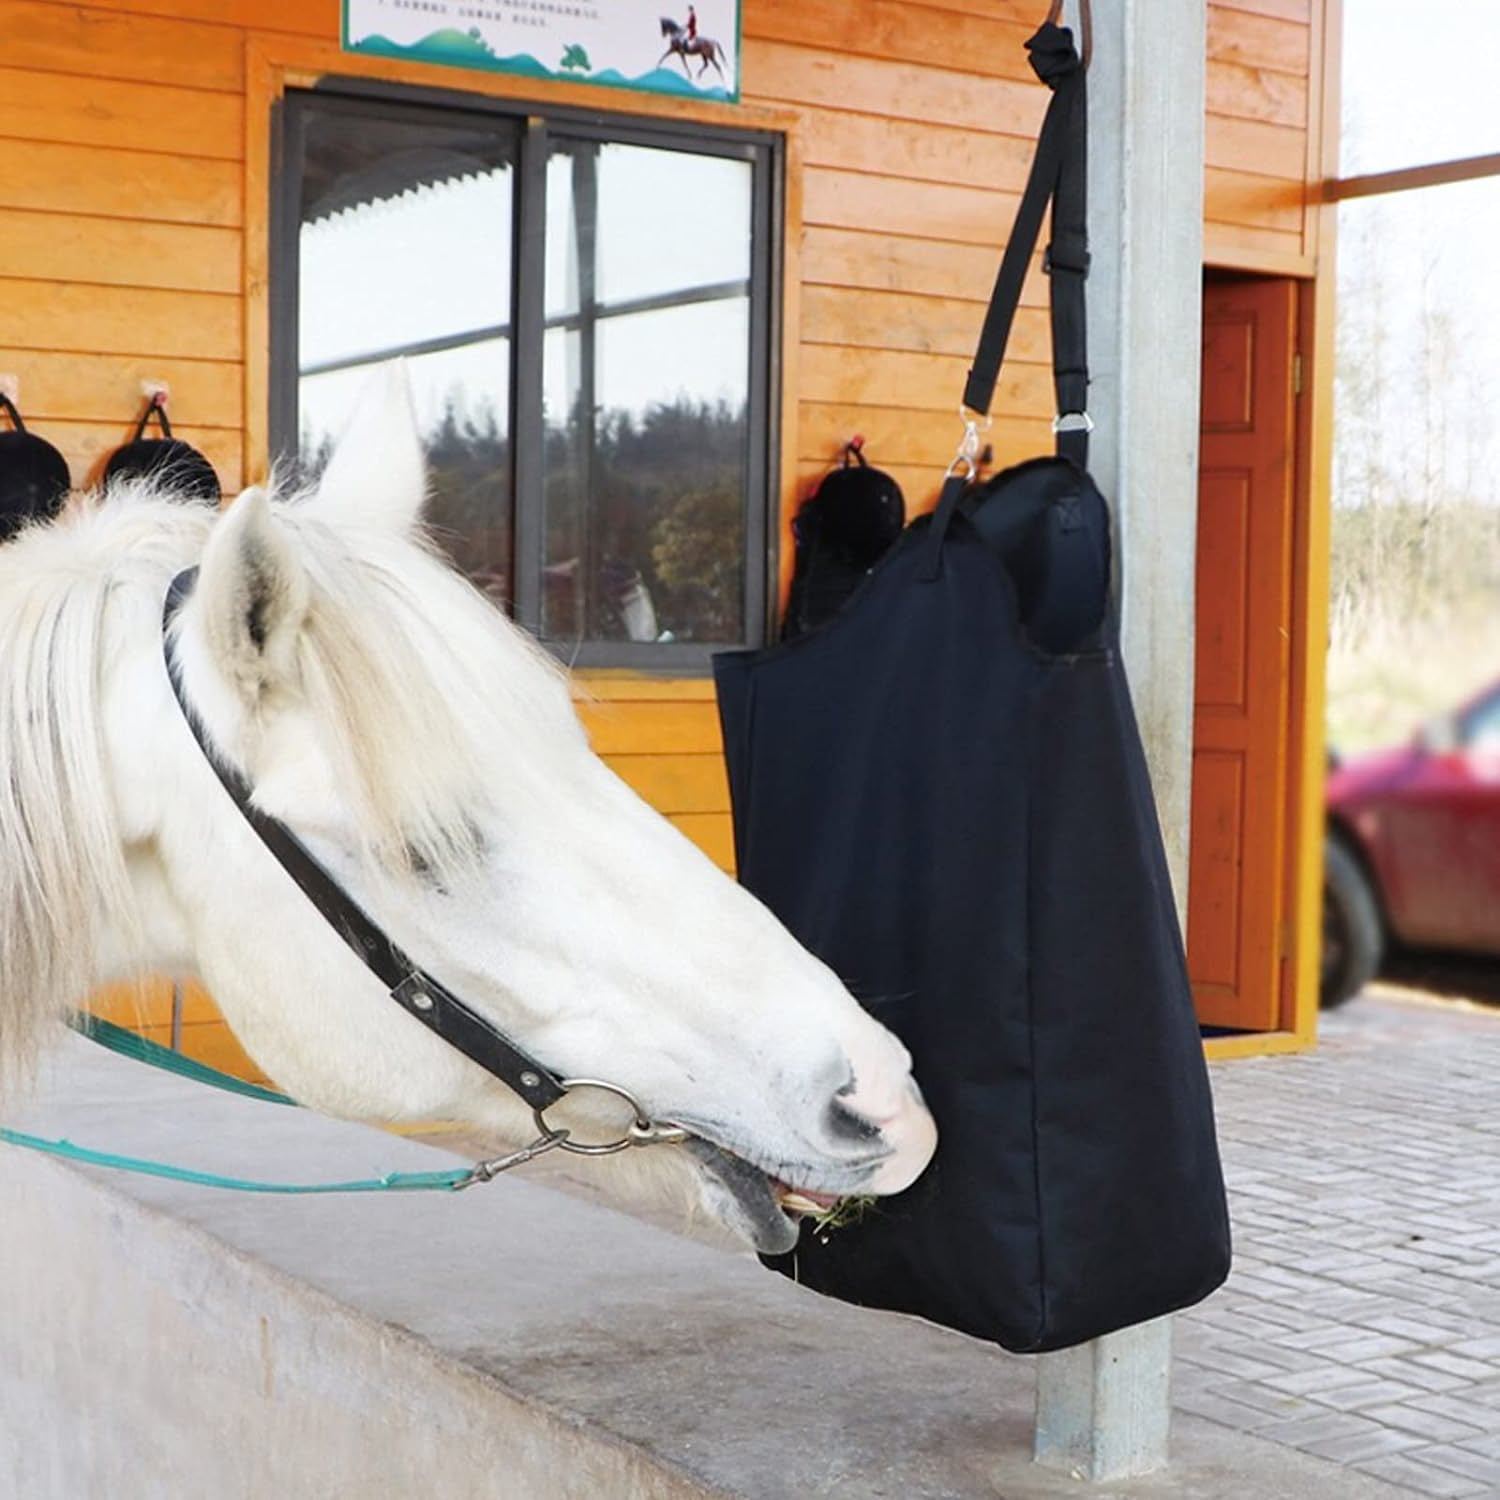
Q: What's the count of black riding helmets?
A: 3